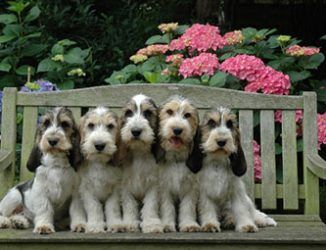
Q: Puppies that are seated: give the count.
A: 5